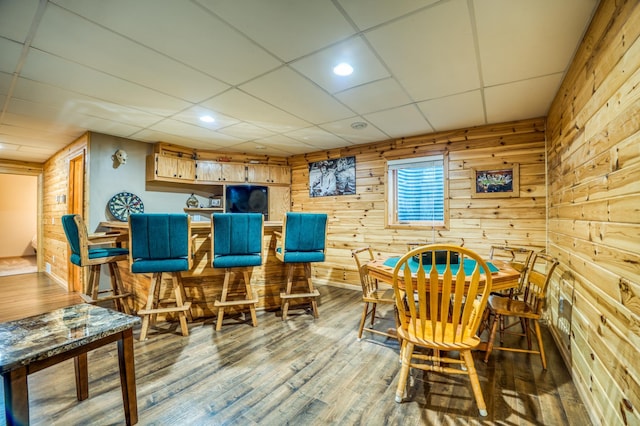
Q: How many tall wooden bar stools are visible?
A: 4